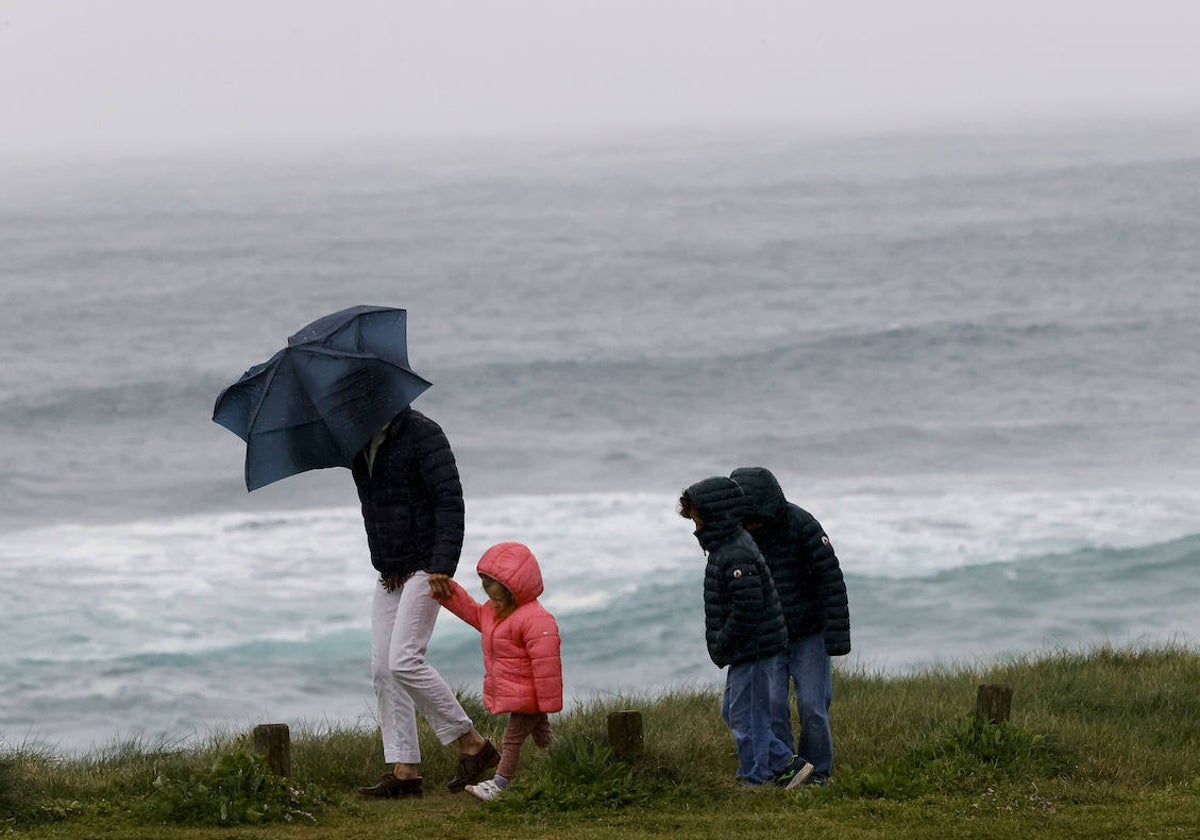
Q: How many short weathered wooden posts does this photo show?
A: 3